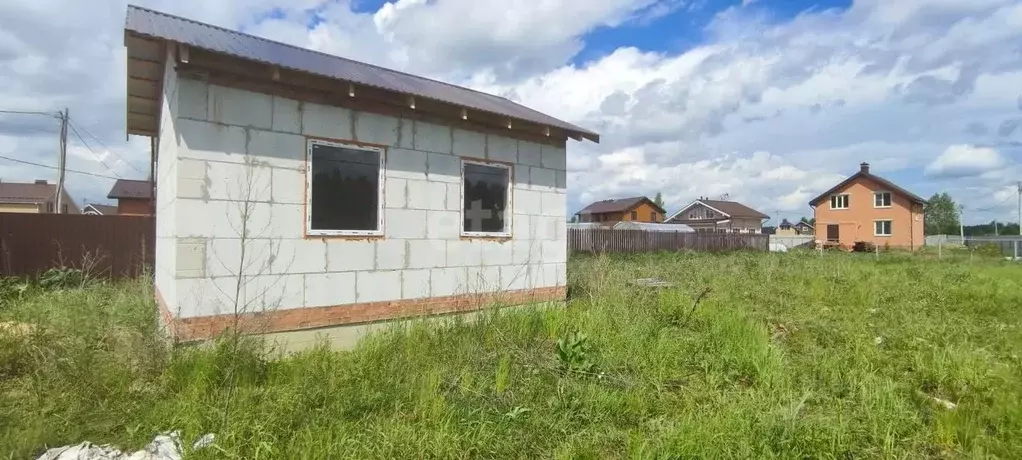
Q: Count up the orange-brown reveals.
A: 2